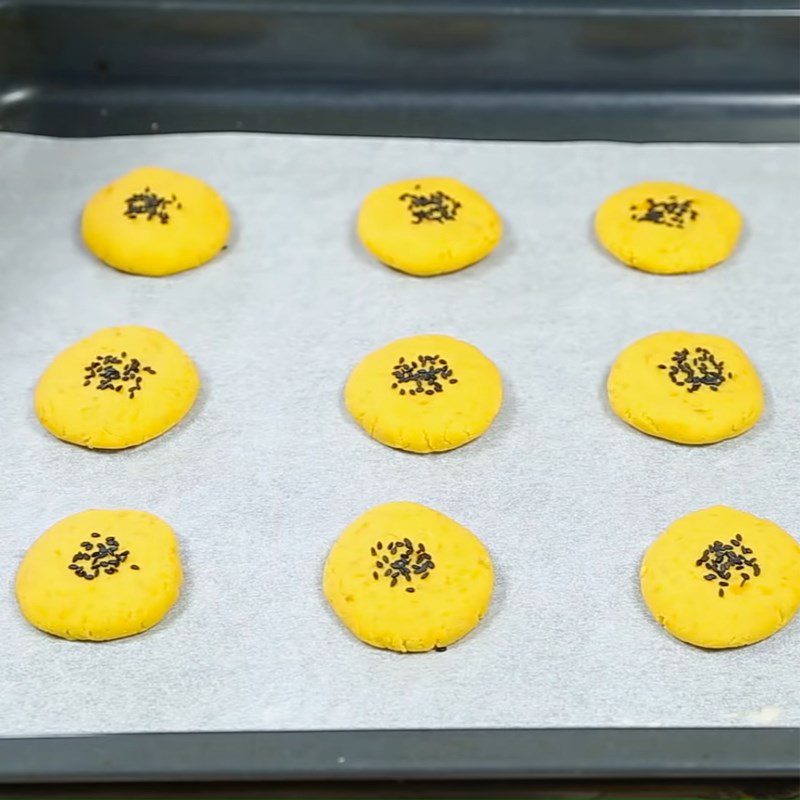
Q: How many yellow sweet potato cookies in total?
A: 9